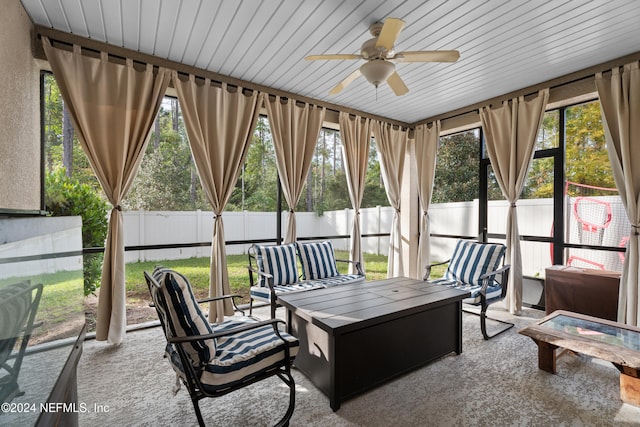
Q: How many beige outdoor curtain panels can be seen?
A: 8